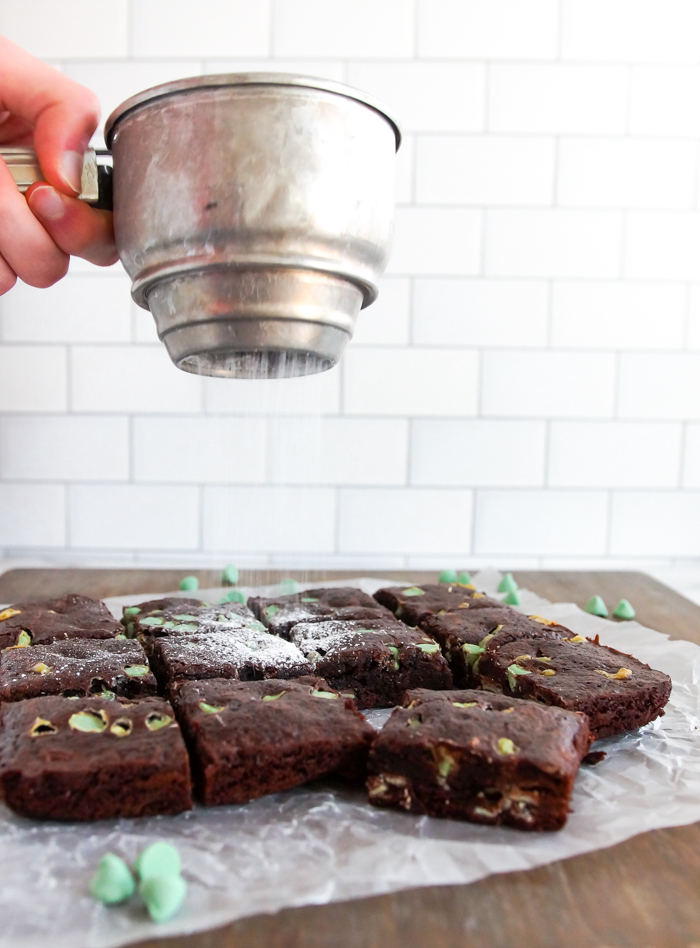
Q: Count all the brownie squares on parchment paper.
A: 12